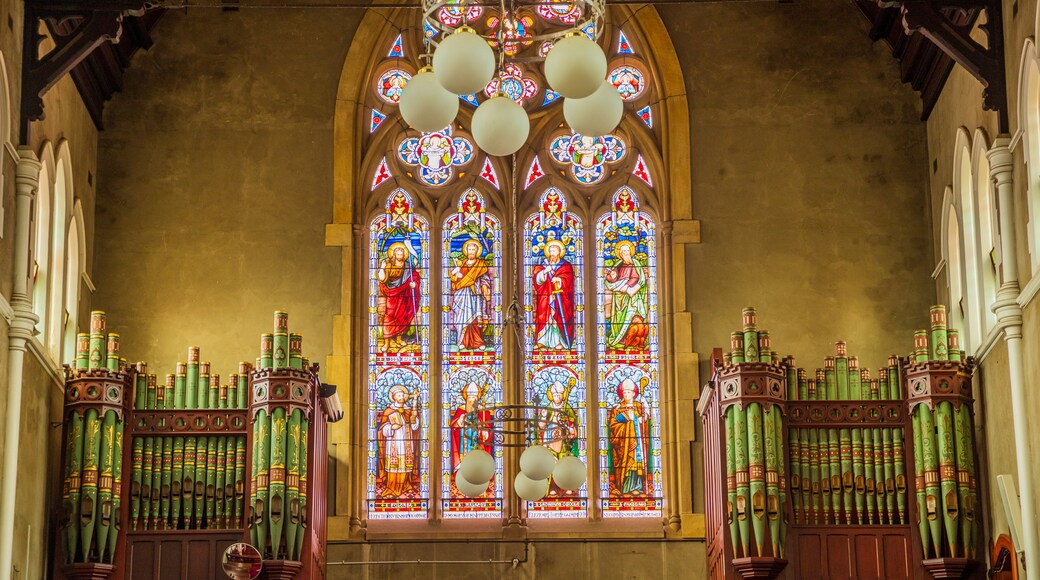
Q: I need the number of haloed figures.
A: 8